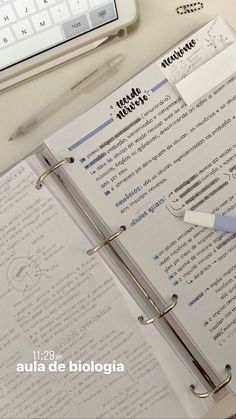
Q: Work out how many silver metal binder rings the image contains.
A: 4